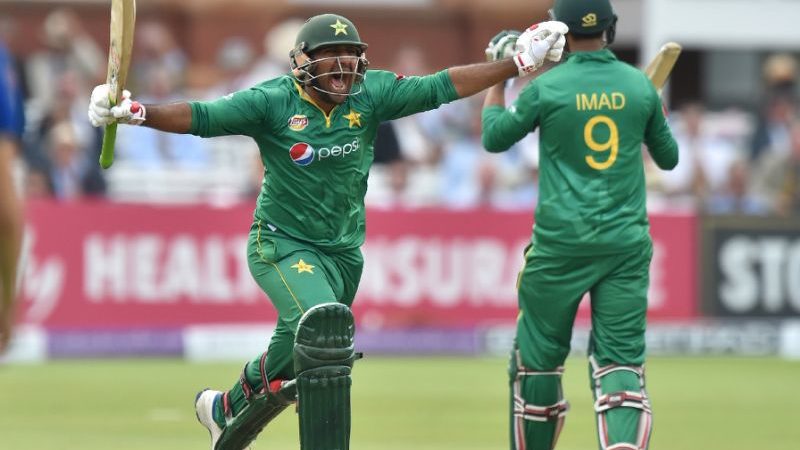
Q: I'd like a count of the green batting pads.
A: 4